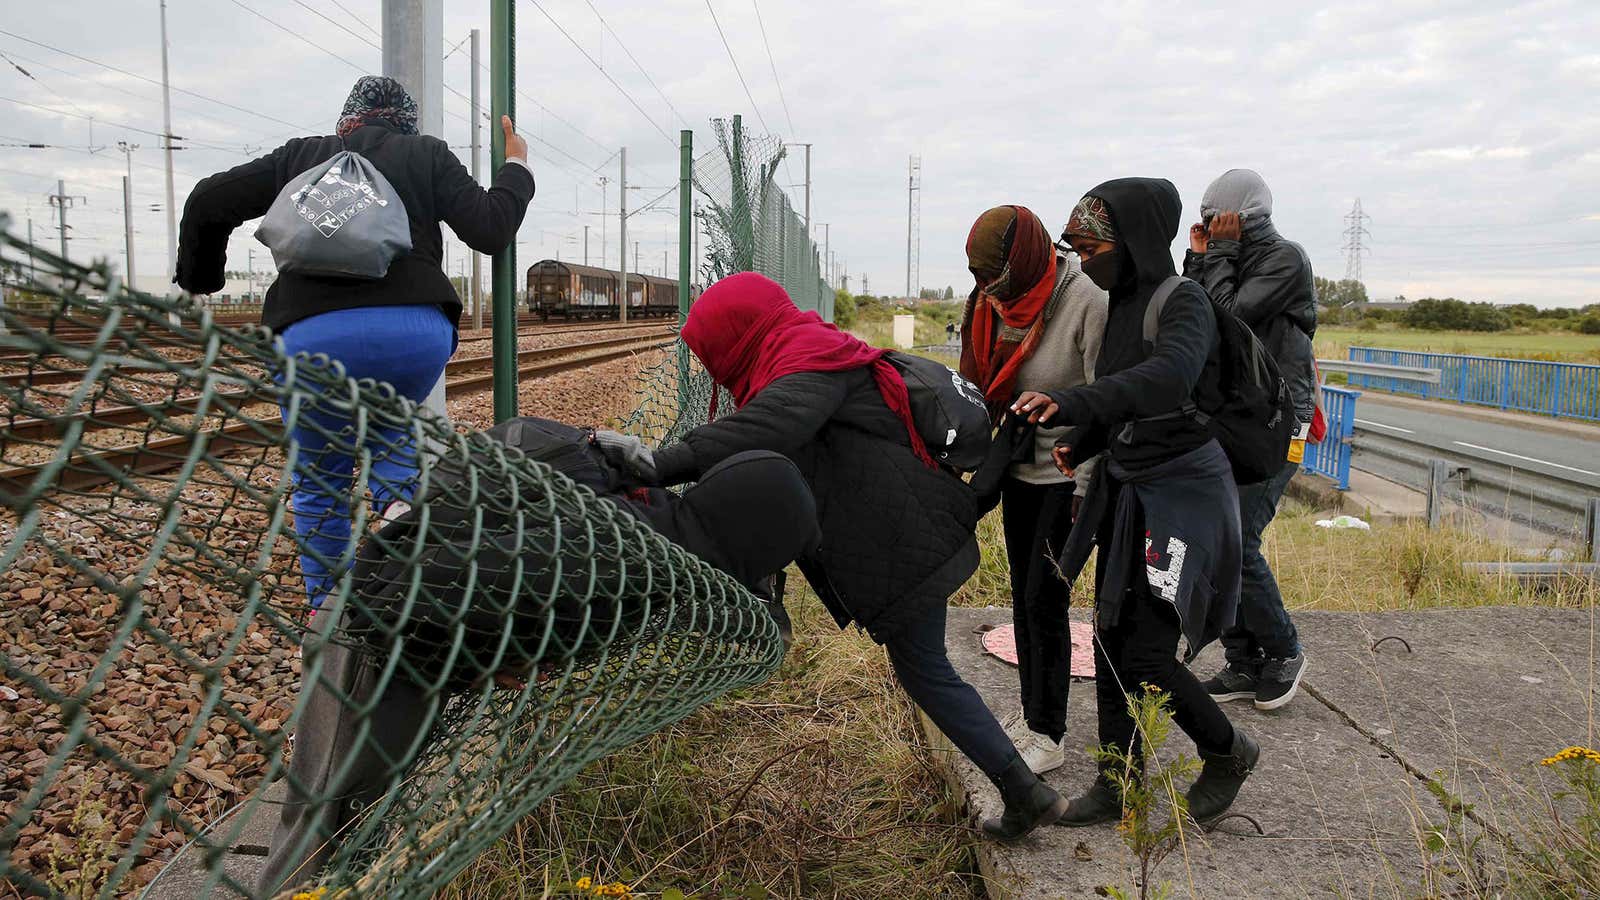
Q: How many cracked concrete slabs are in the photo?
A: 1